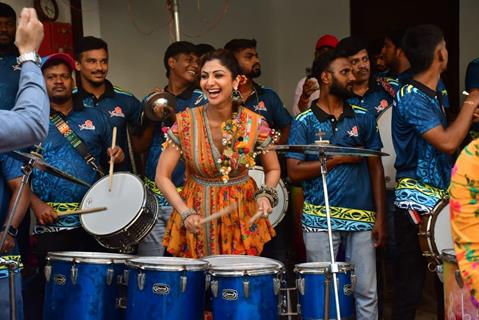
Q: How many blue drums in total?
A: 4